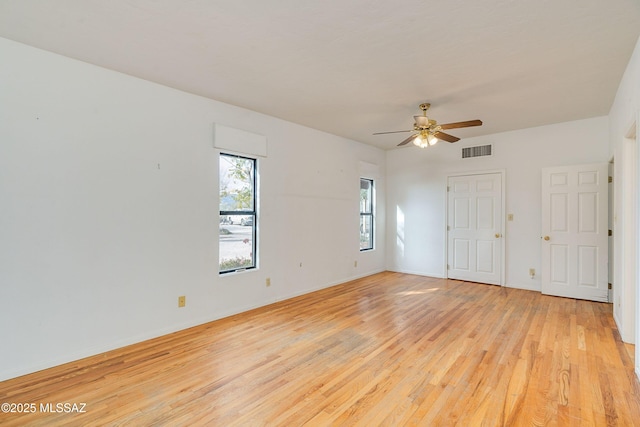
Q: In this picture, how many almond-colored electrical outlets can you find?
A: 4